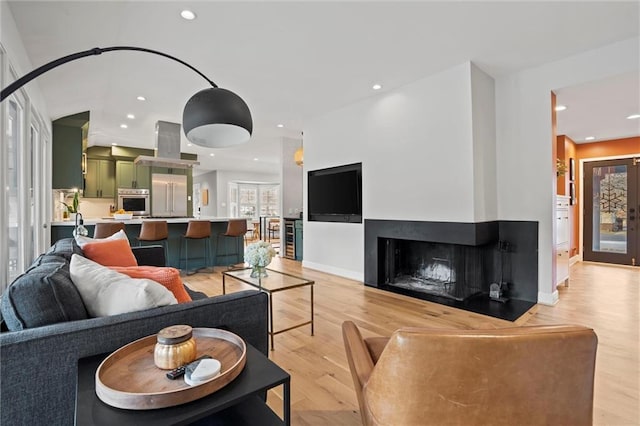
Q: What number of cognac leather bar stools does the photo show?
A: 4